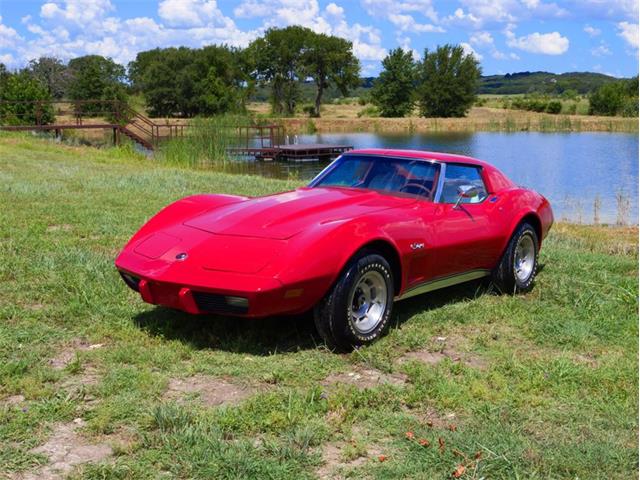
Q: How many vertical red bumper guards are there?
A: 2